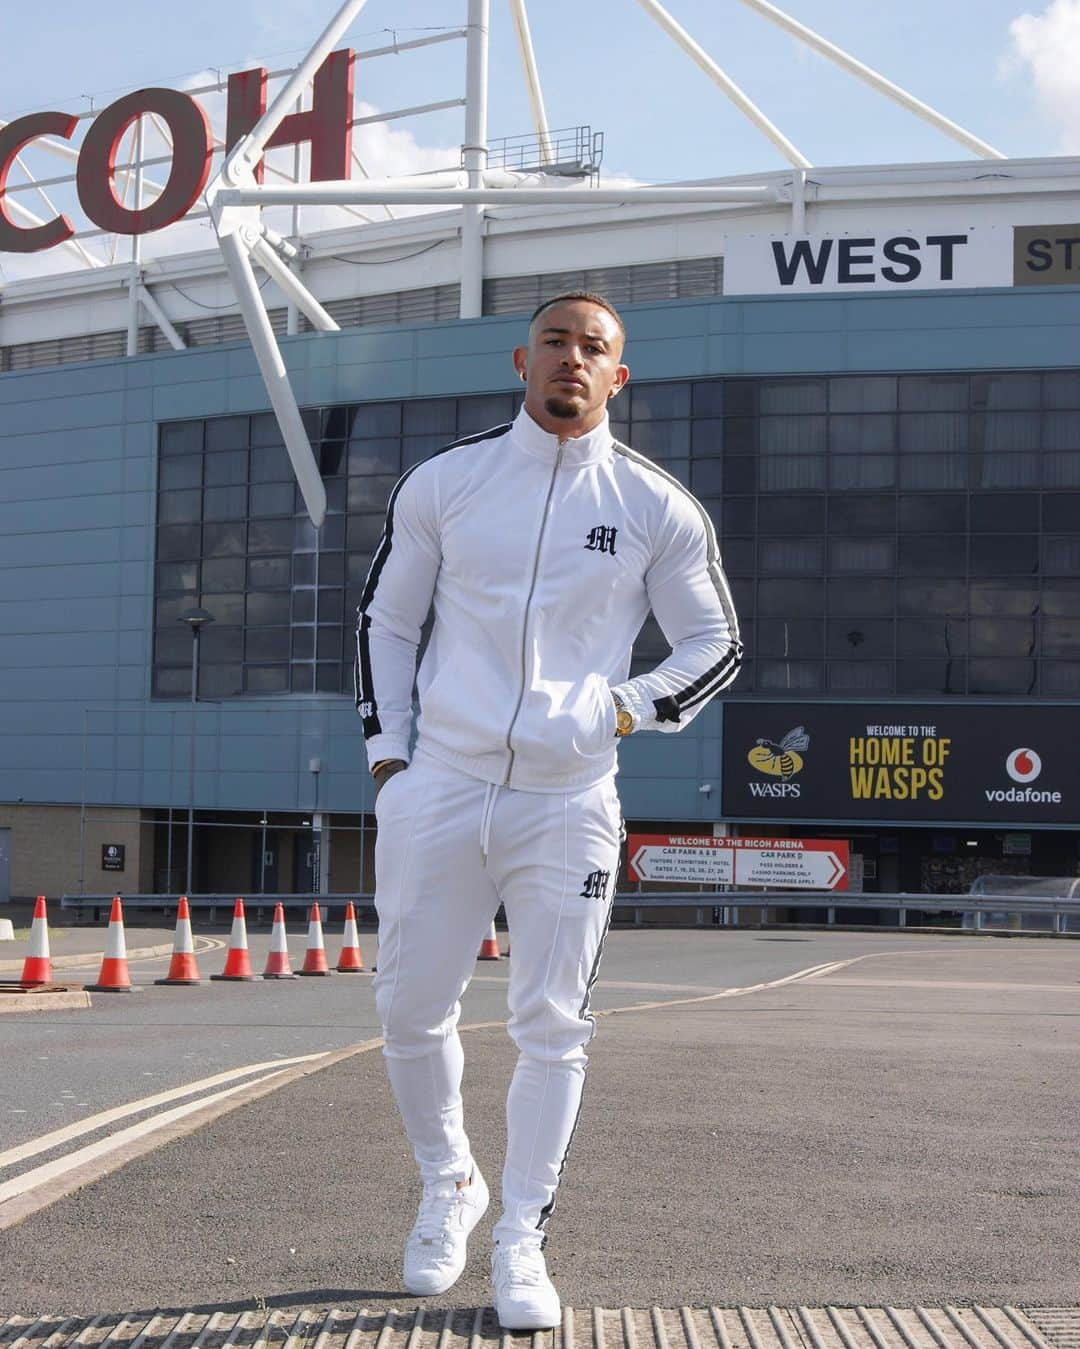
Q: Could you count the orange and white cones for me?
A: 8